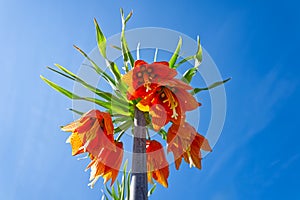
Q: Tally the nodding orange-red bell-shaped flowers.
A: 6